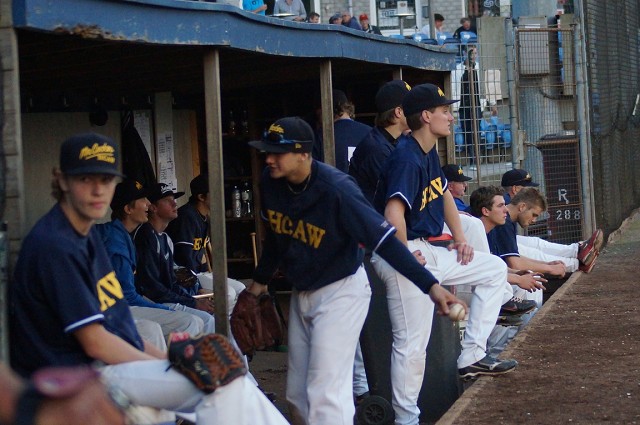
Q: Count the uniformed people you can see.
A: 12